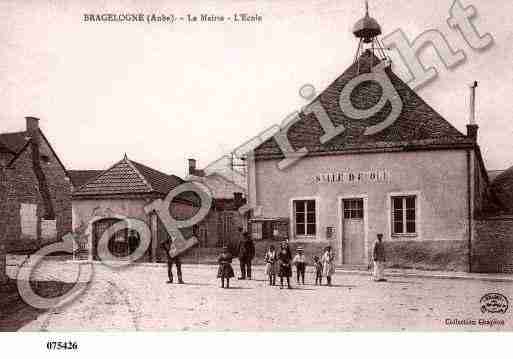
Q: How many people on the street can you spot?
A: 9